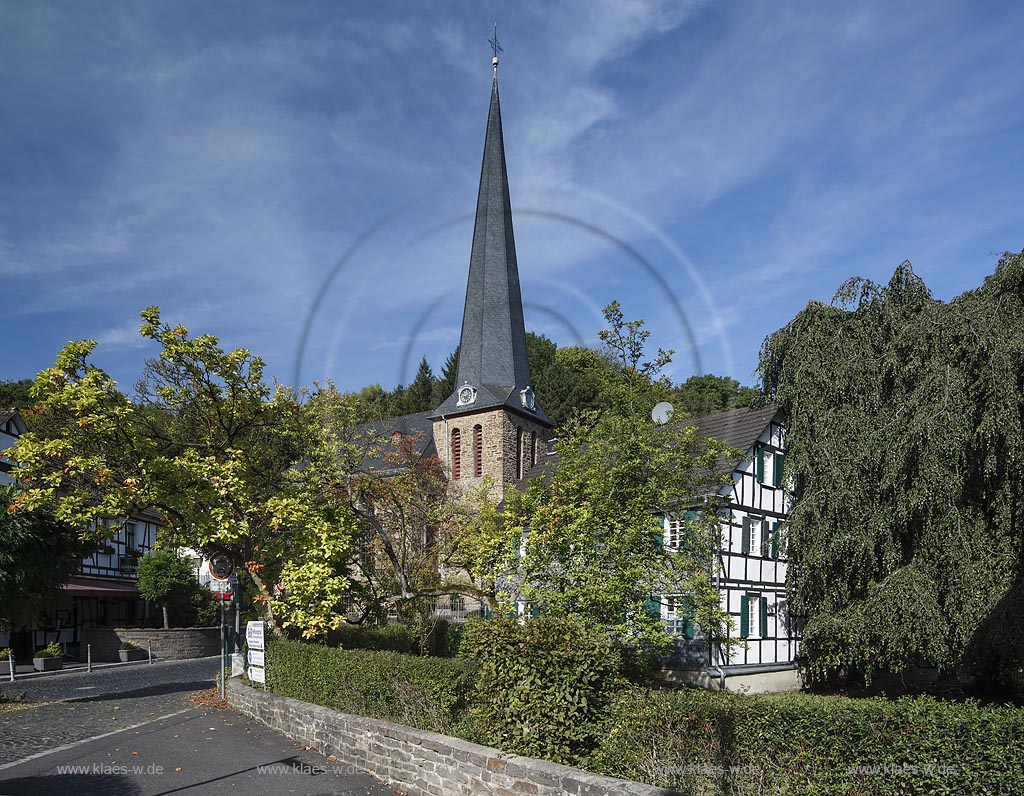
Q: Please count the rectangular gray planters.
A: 3